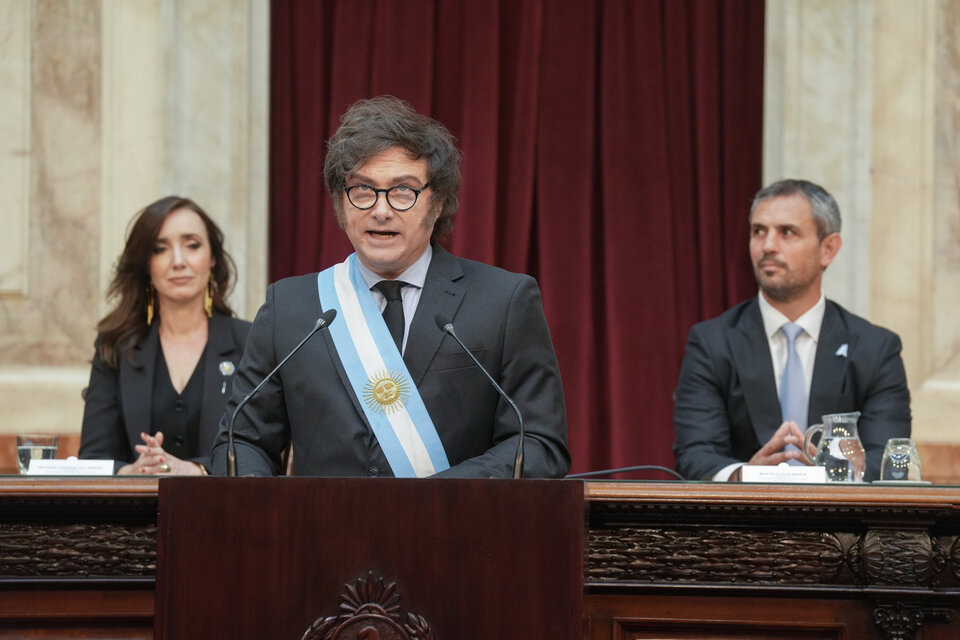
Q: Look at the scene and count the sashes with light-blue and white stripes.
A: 1